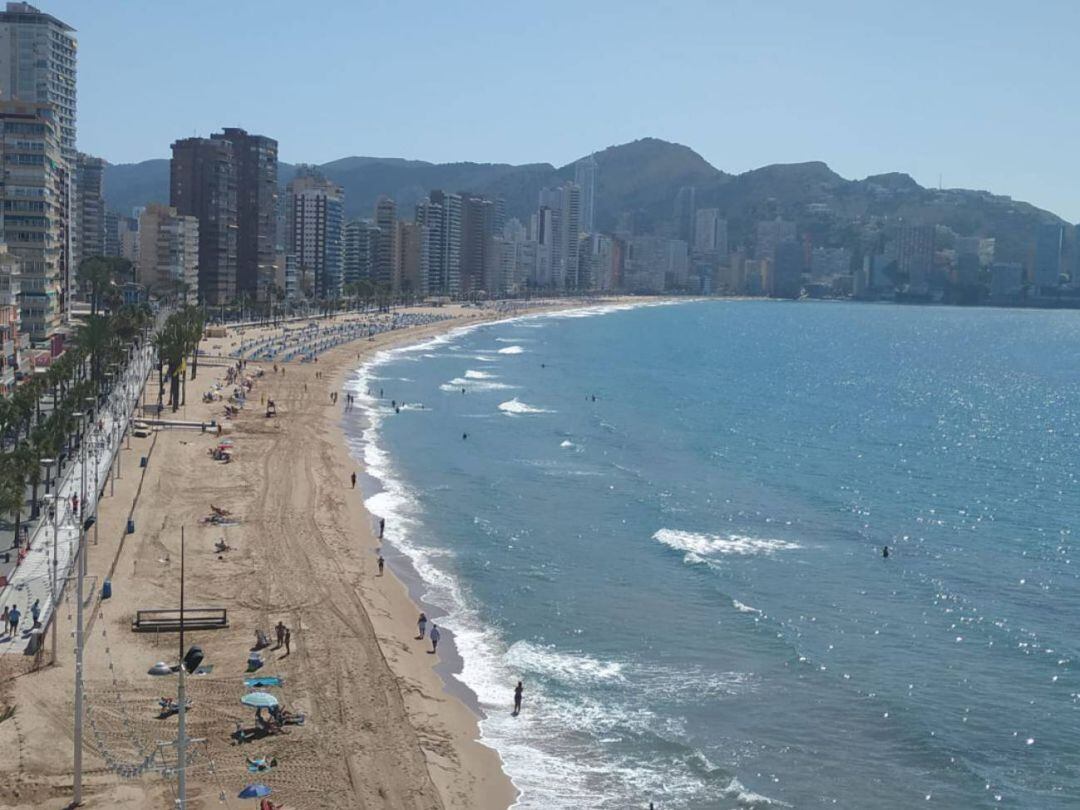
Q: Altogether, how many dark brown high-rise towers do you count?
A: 2